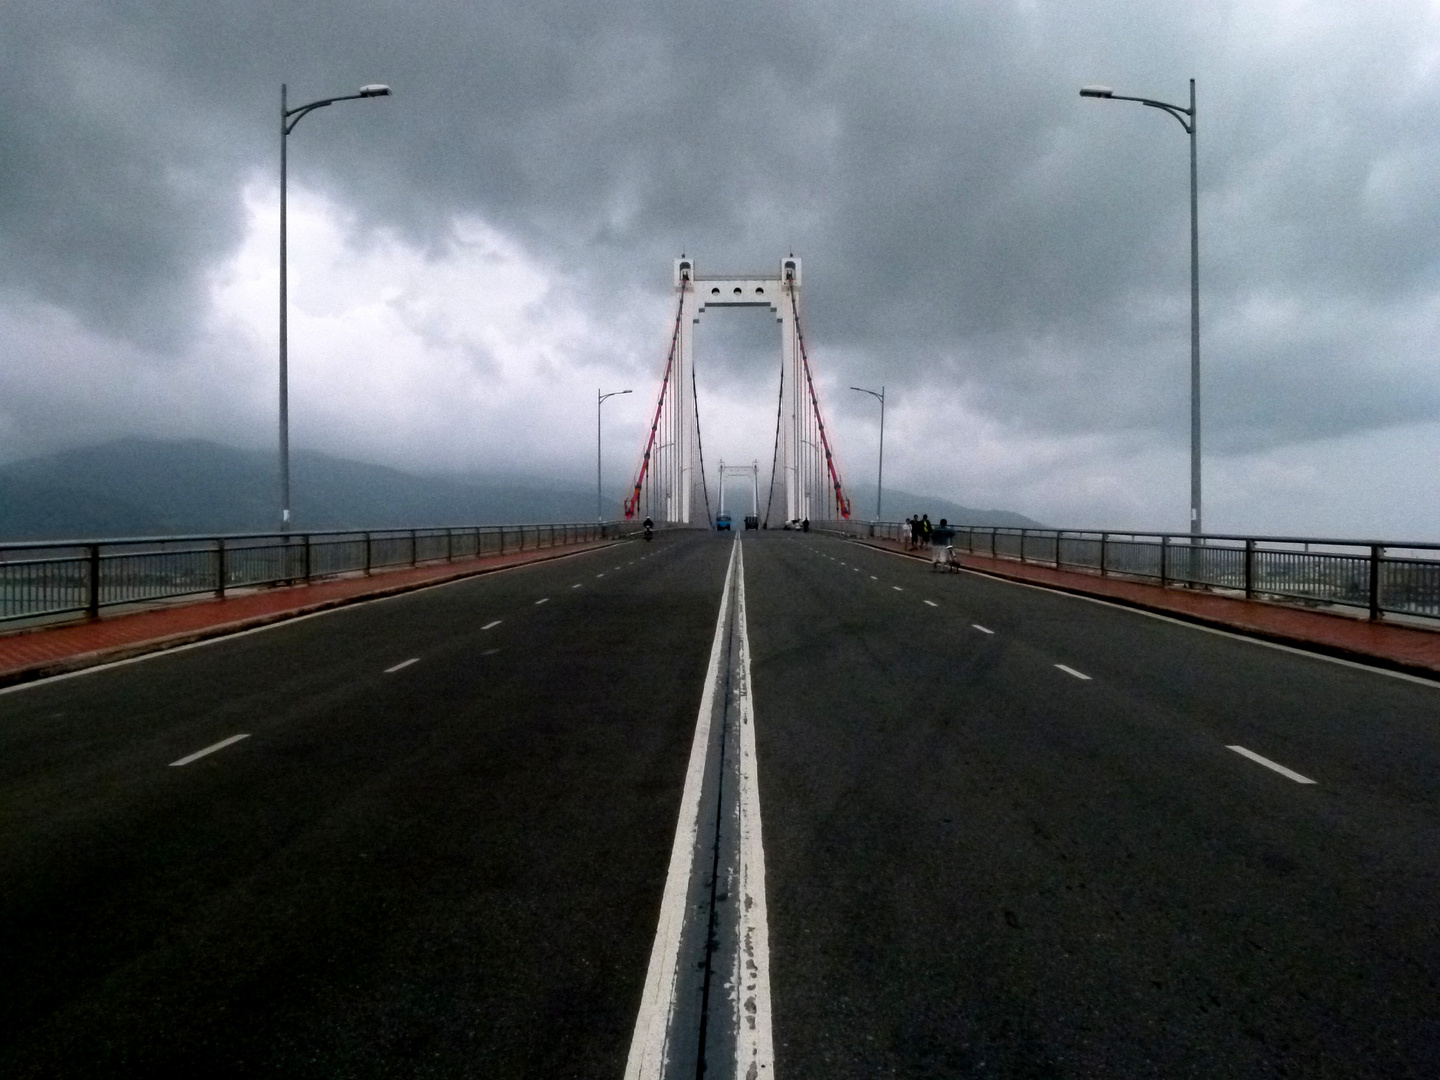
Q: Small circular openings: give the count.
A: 3